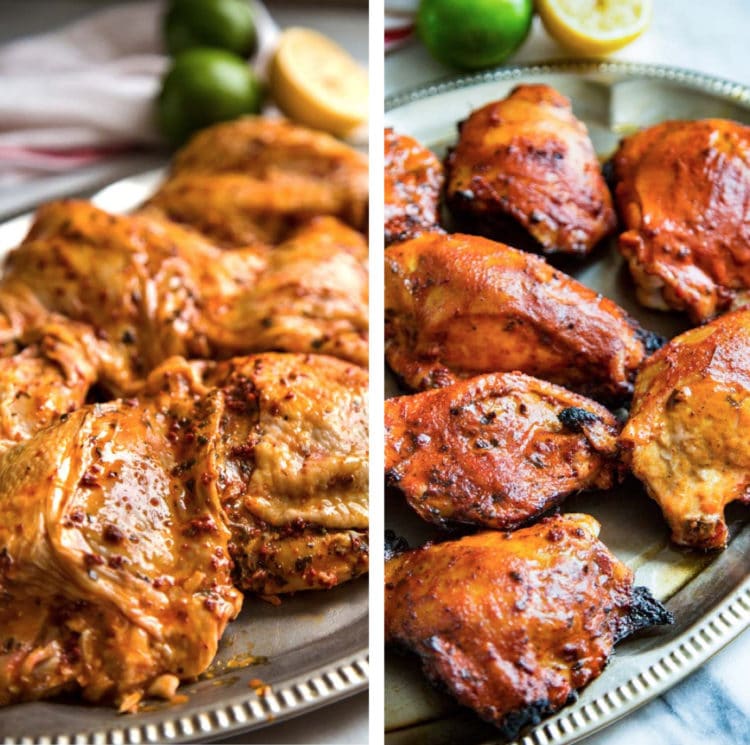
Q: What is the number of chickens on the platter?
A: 7